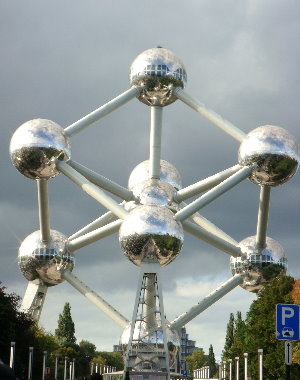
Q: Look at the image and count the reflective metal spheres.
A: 9